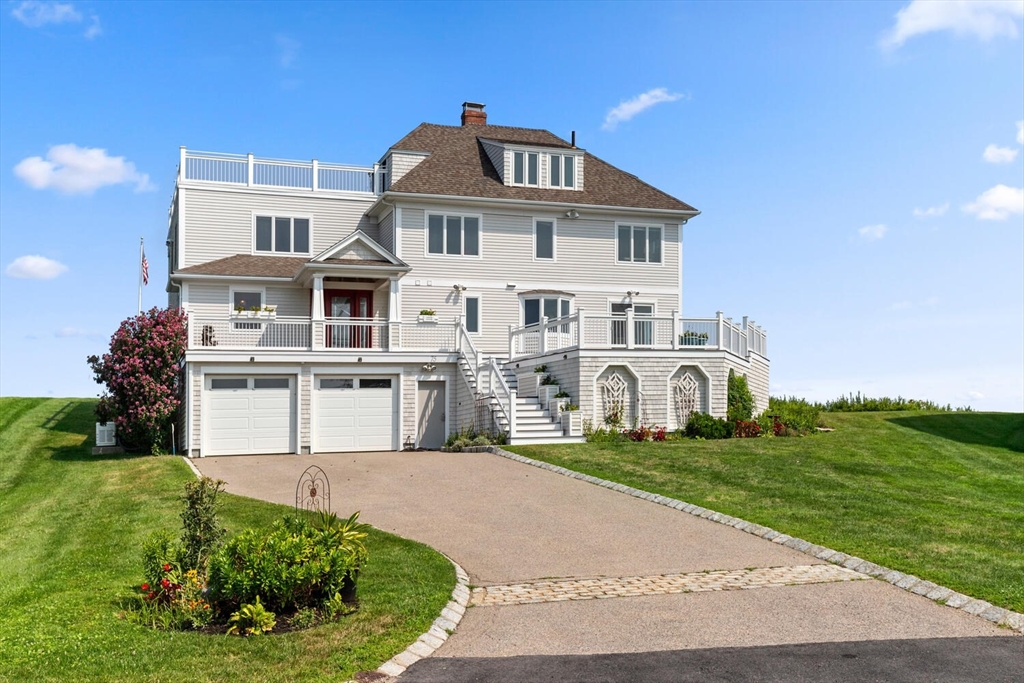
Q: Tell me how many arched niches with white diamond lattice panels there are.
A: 2